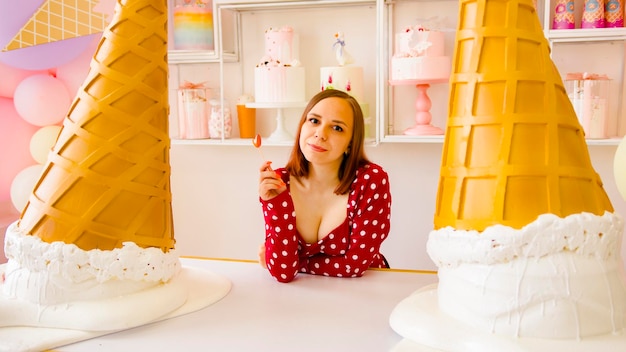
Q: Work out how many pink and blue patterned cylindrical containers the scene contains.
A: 3